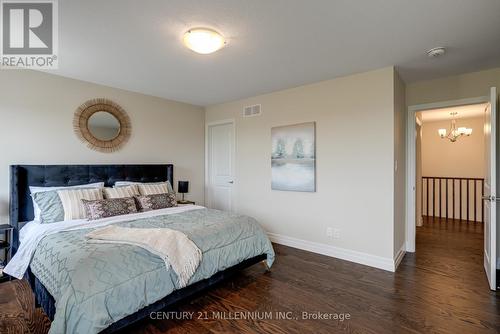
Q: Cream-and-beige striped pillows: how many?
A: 3